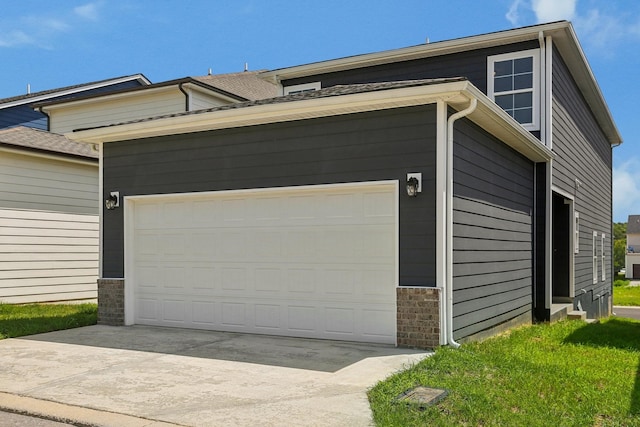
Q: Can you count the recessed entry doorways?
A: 1